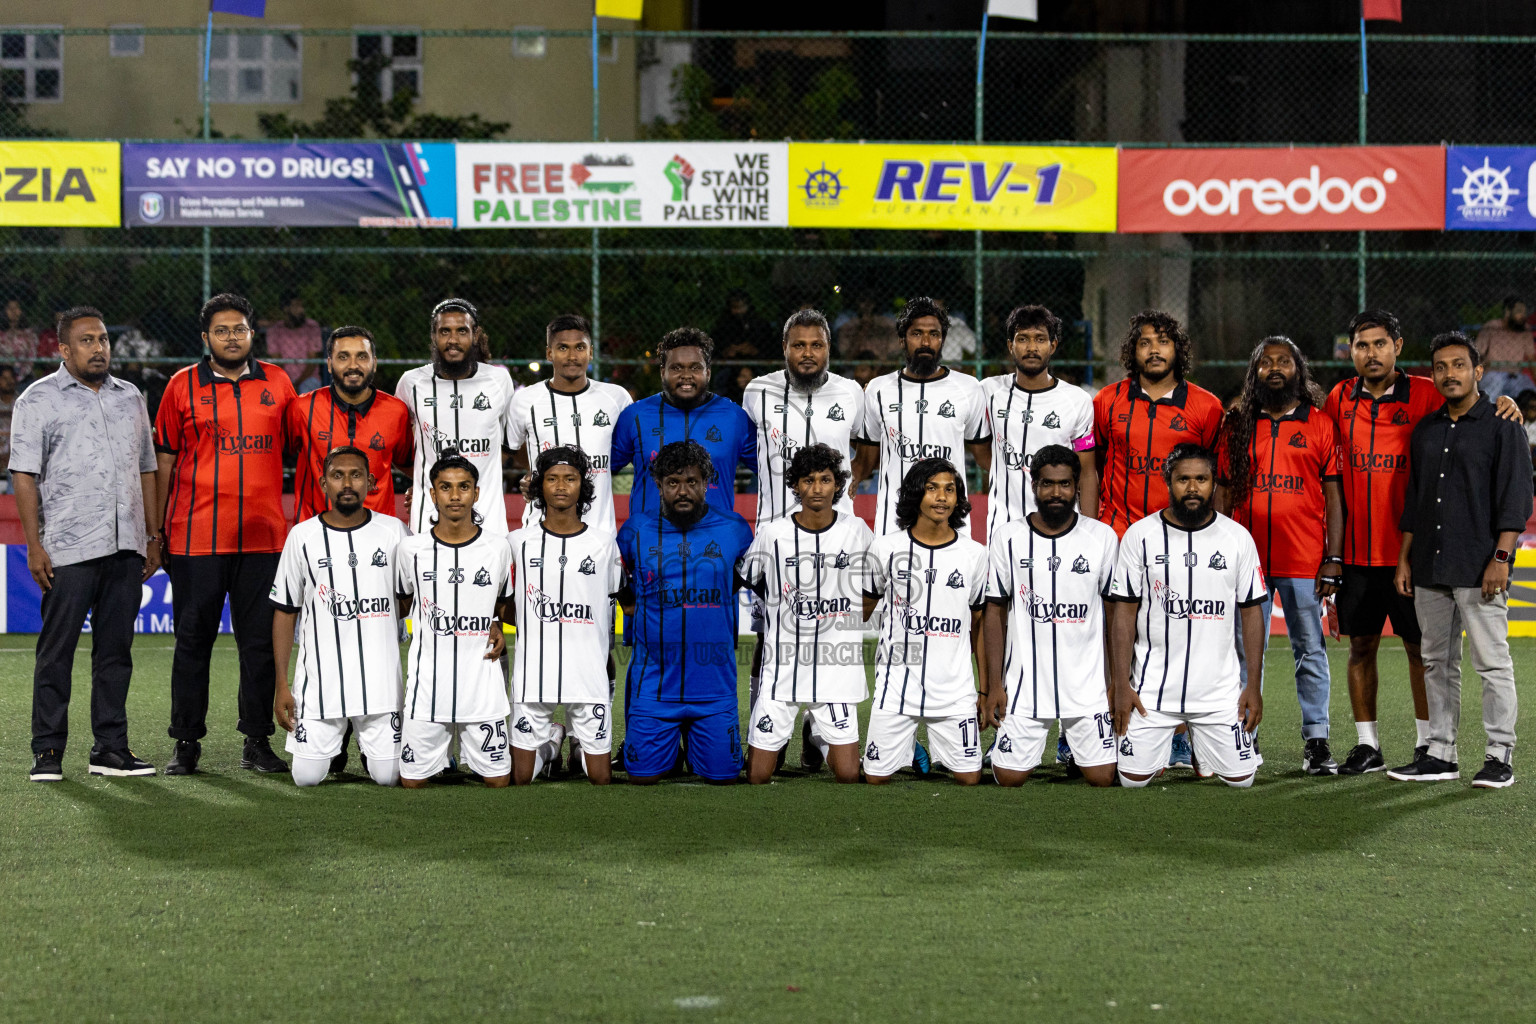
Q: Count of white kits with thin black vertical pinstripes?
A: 12